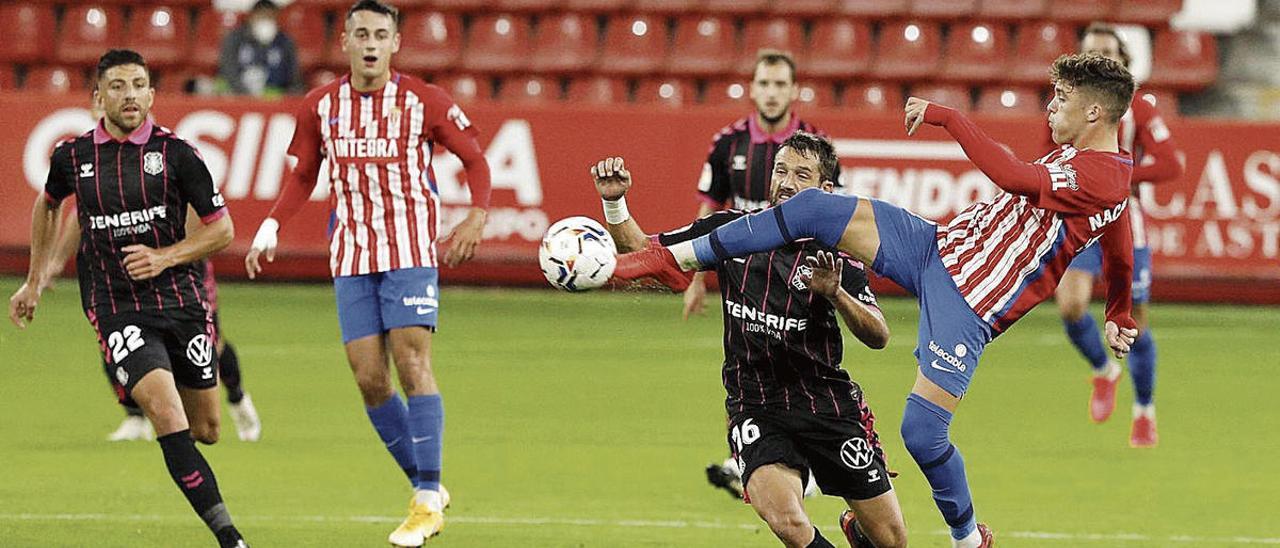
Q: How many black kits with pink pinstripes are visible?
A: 3